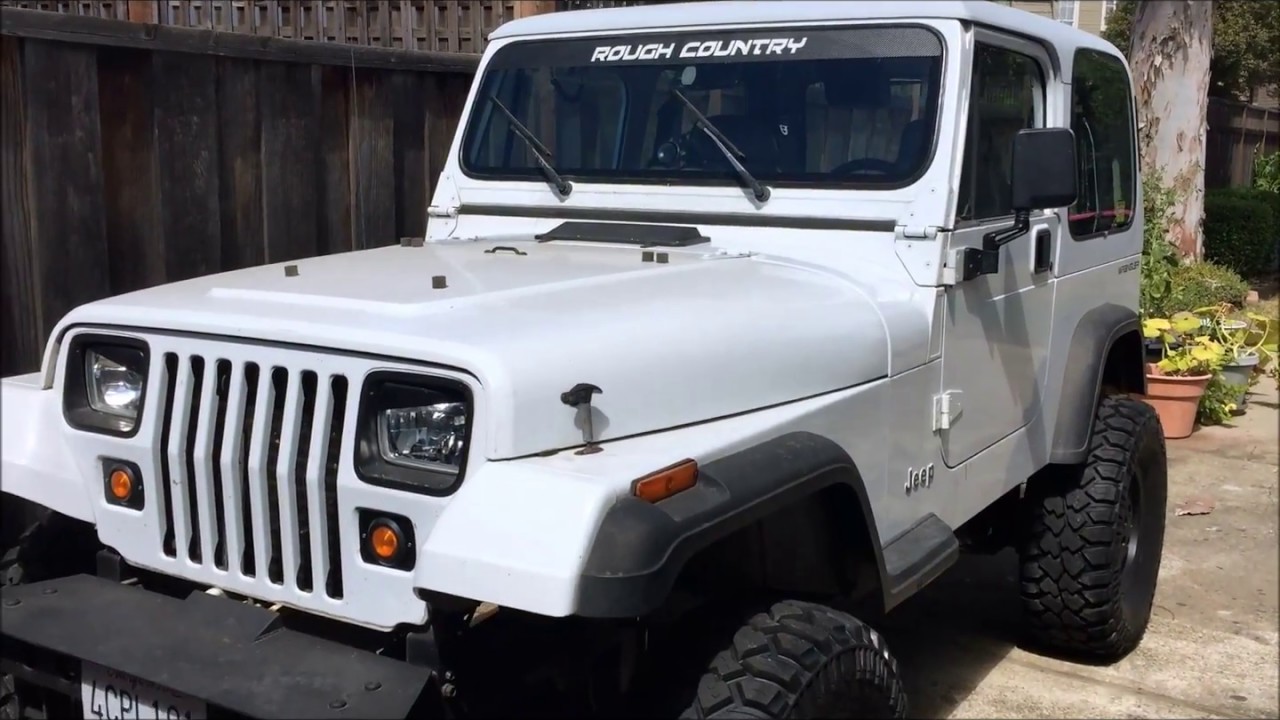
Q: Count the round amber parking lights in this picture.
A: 2